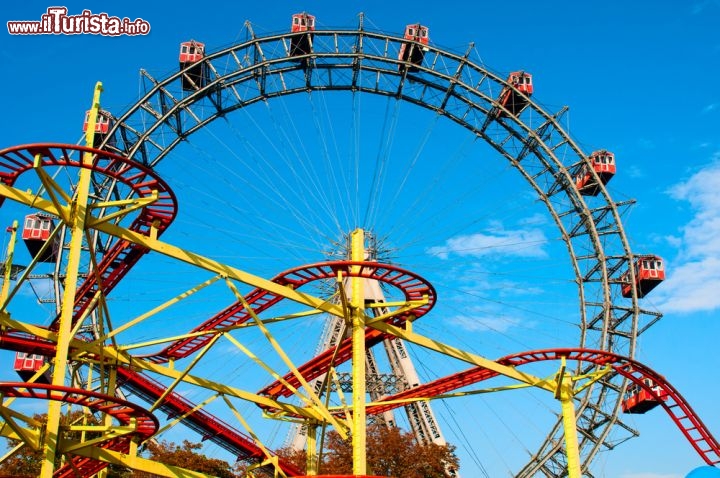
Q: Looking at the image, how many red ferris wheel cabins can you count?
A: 10